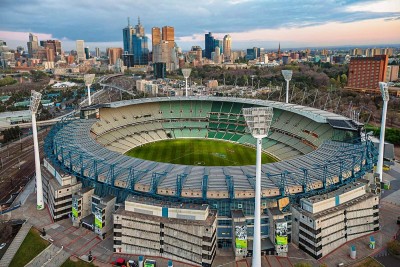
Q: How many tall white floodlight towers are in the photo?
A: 6